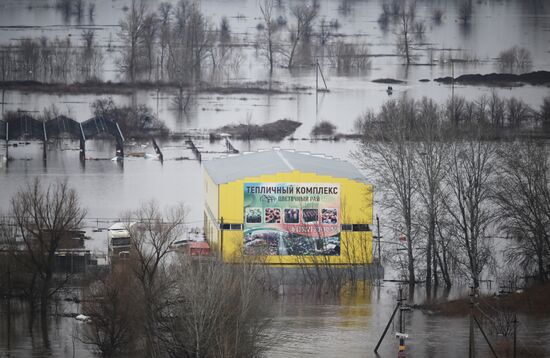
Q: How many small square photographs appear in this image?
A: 5